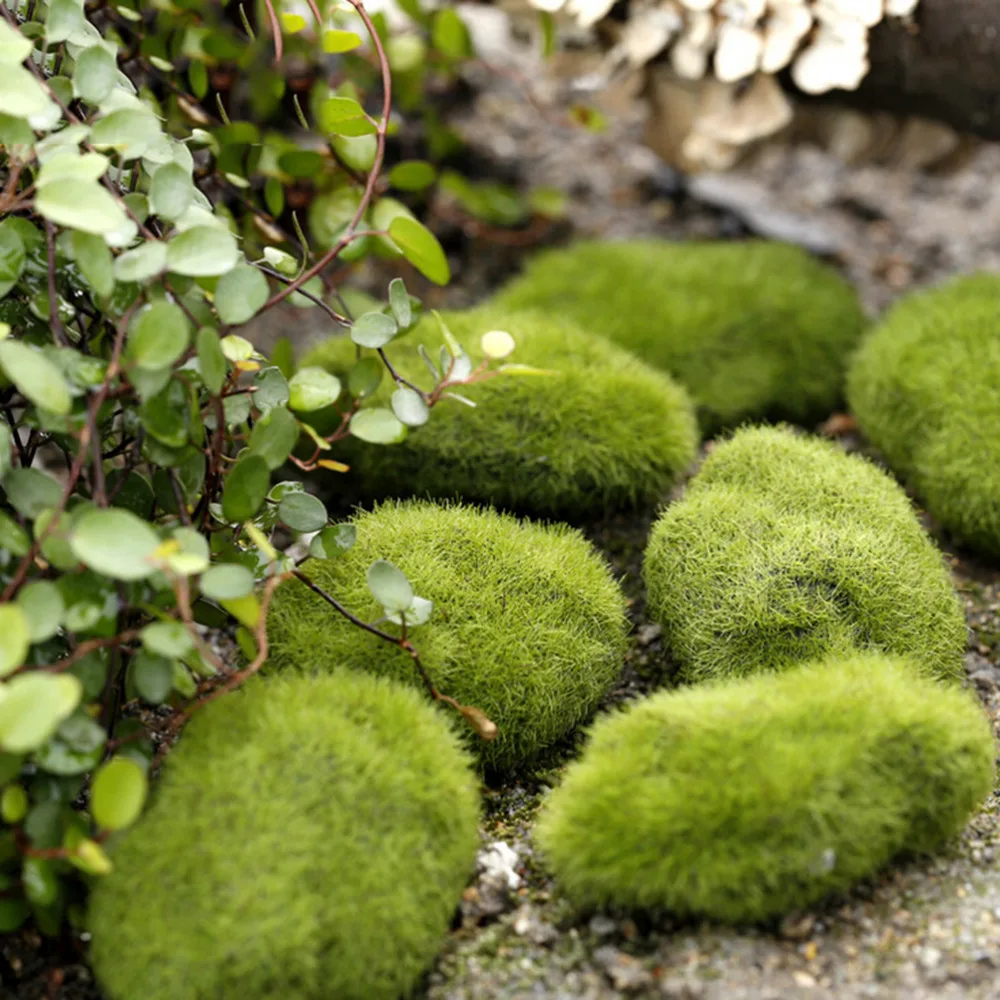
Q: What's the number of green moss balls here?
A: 7